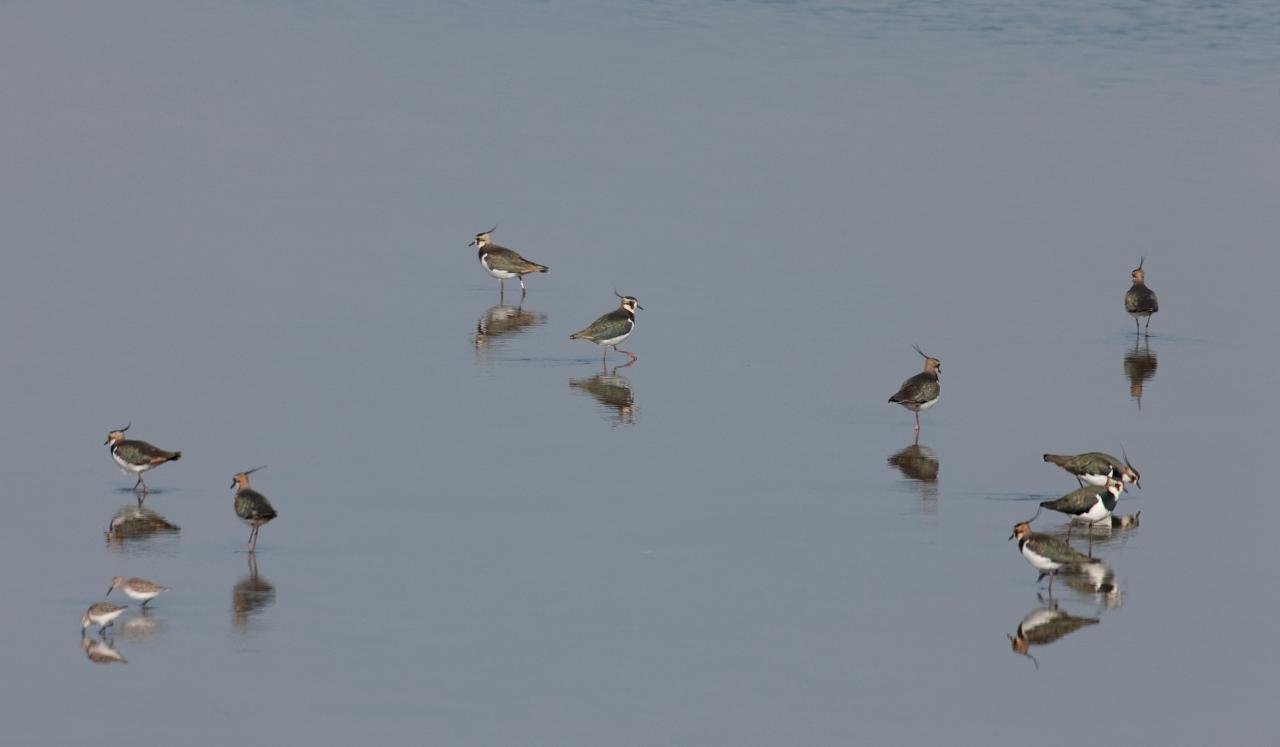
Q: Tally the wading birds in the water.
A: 11